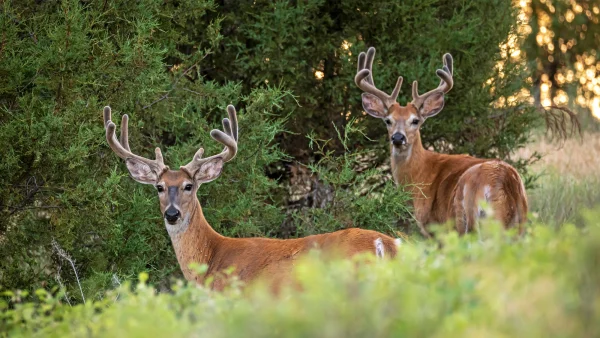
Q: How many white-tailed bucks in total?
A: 2